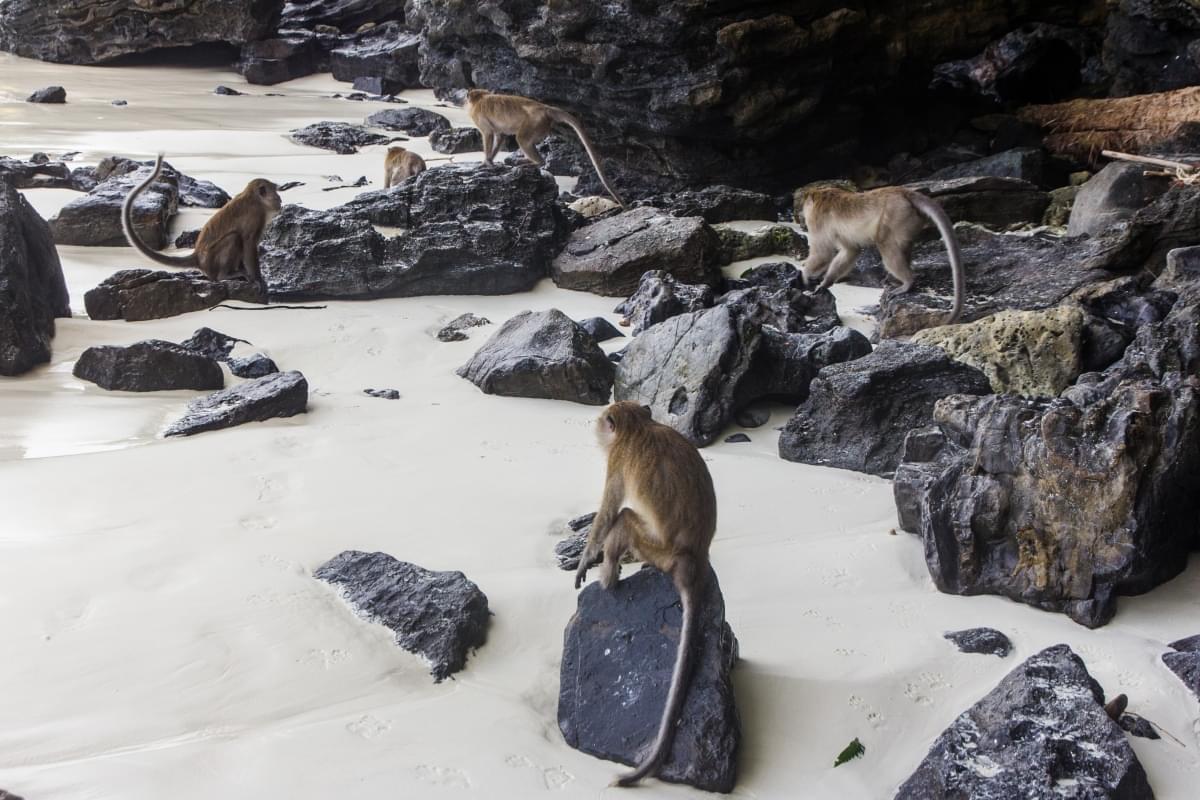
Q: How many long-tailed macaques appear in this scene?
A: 5